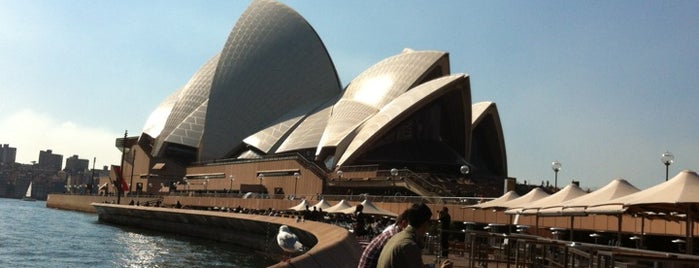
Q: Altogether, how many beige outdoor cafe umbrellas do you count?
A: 9